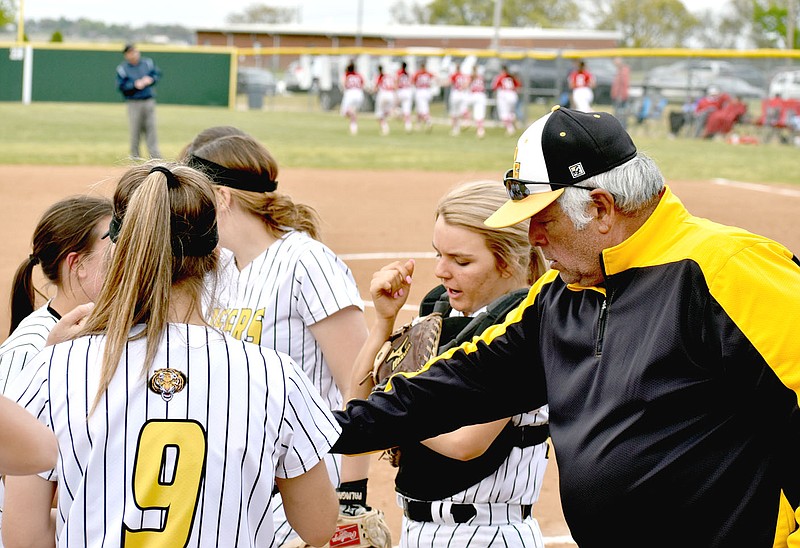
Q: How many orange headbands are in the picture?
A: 0